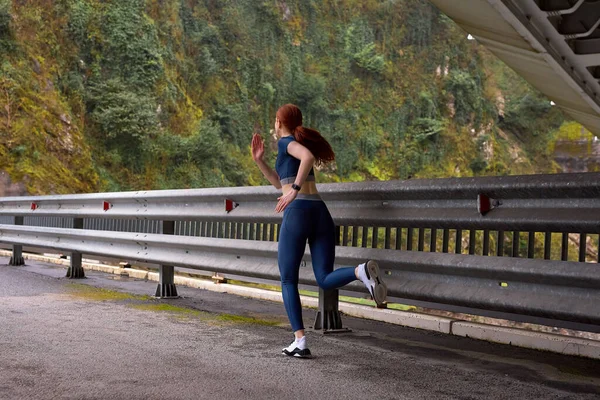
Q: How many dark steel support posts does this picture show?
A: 4